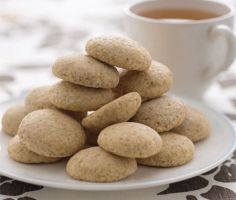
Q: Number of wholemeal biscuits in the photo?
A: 14